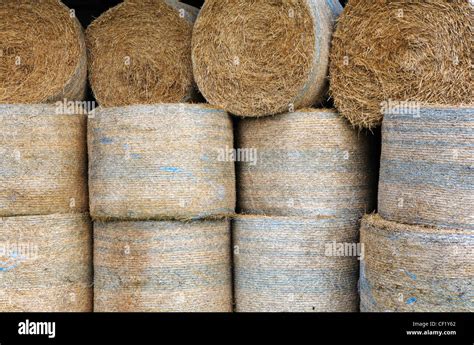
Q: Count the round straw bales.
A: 12